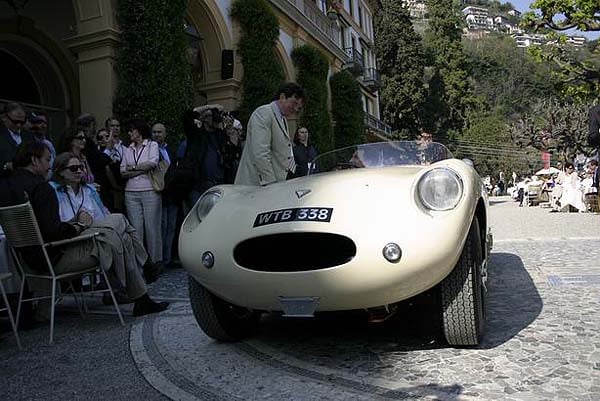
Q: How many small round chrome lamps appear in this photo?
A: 2